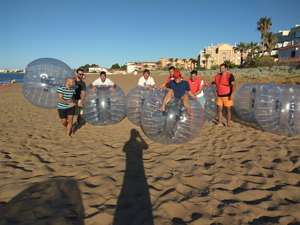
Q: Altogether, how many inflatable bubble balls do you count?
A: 7